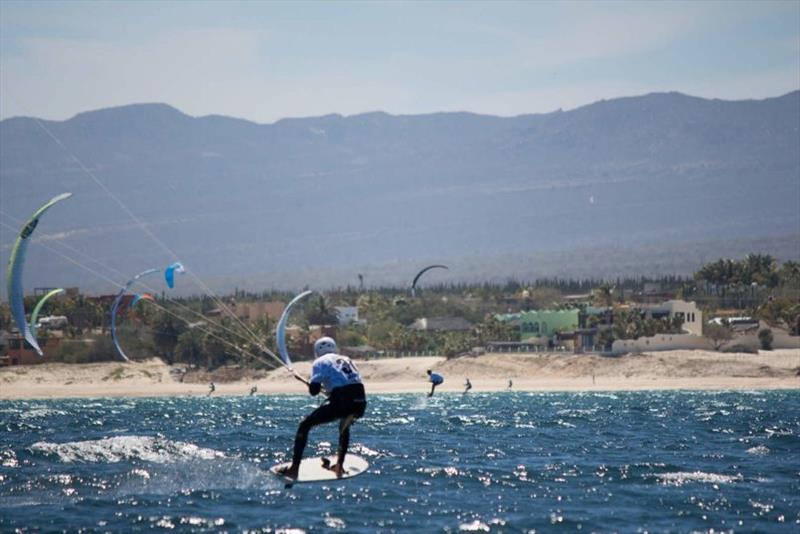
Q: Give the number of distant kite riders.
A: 5